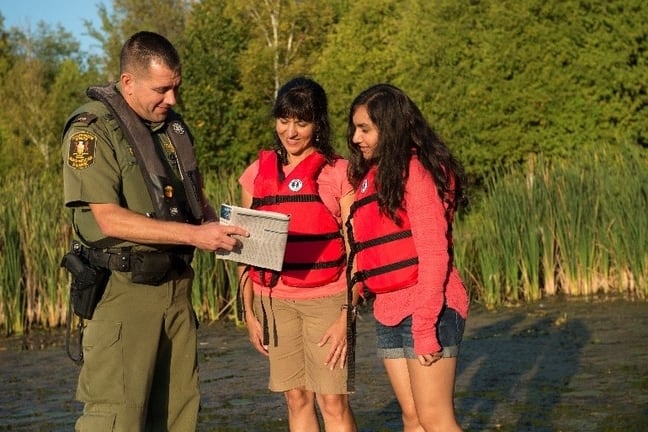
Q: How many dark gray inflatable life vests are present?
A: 1